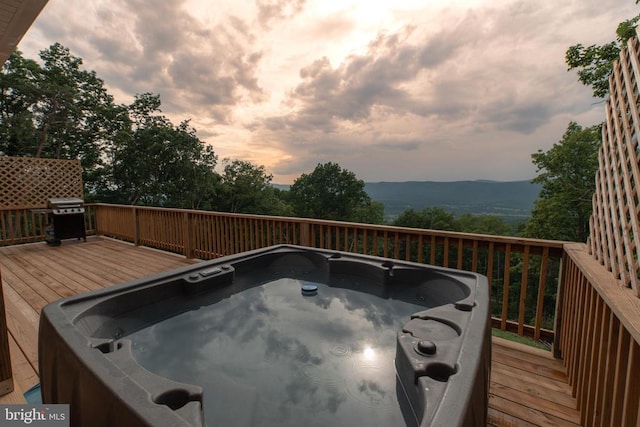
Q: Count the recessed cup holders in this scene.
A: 6